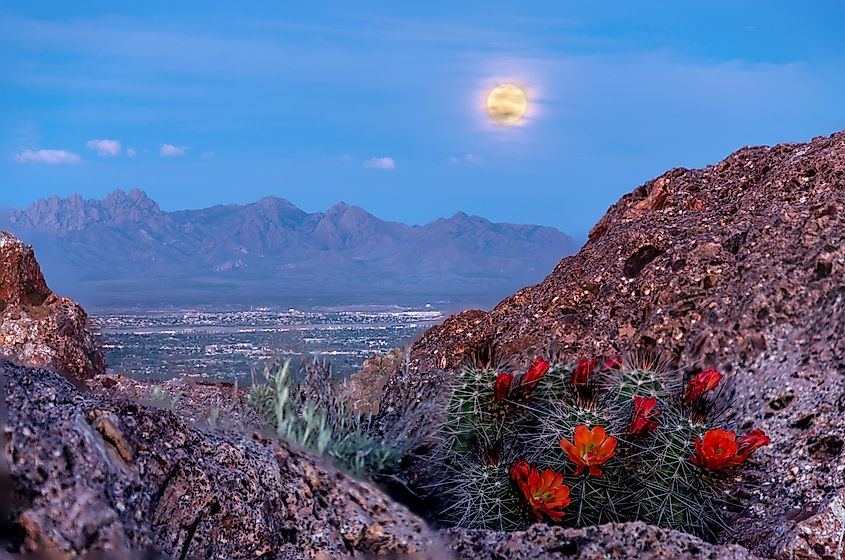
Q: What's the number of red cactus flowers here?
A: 11